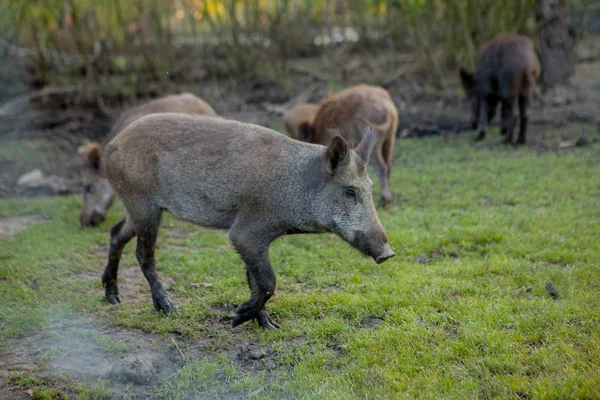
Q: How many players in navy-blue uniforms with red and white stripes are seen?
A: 0